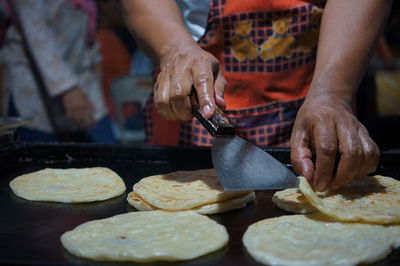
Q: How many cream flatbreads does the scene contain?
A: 7